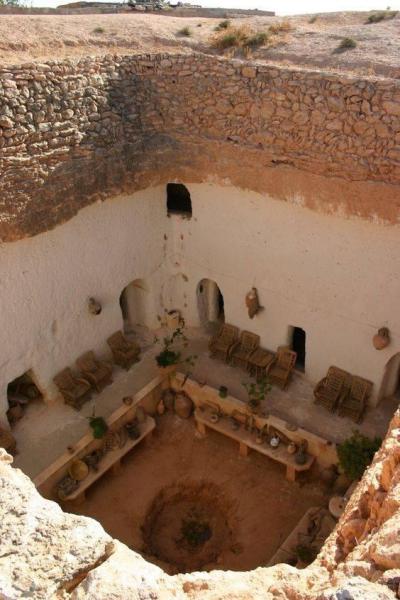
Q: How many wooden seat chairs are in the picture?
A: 8